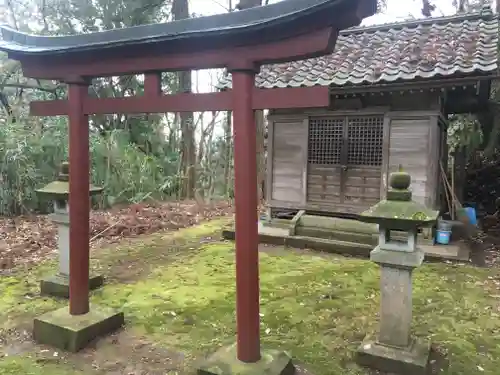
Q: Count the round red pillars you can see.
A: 2